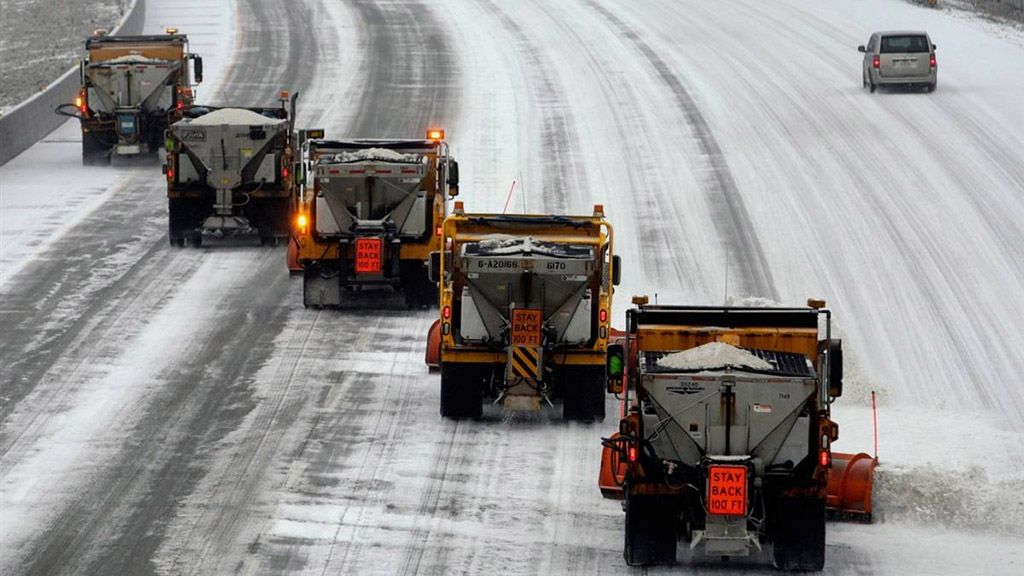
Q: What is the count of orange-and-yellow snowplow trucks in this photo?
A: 5